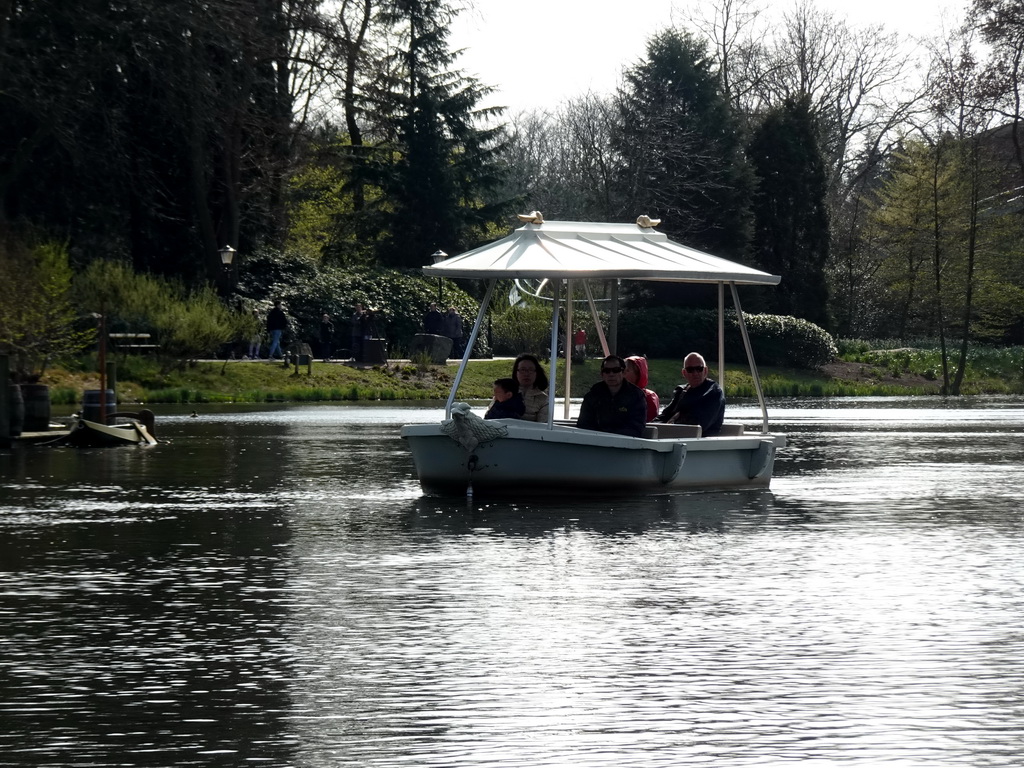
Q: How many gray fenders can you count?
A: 2